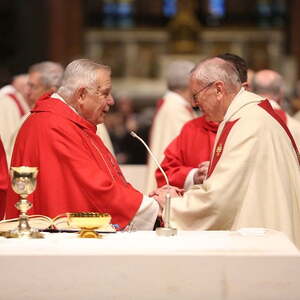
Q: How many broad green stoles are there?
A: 0